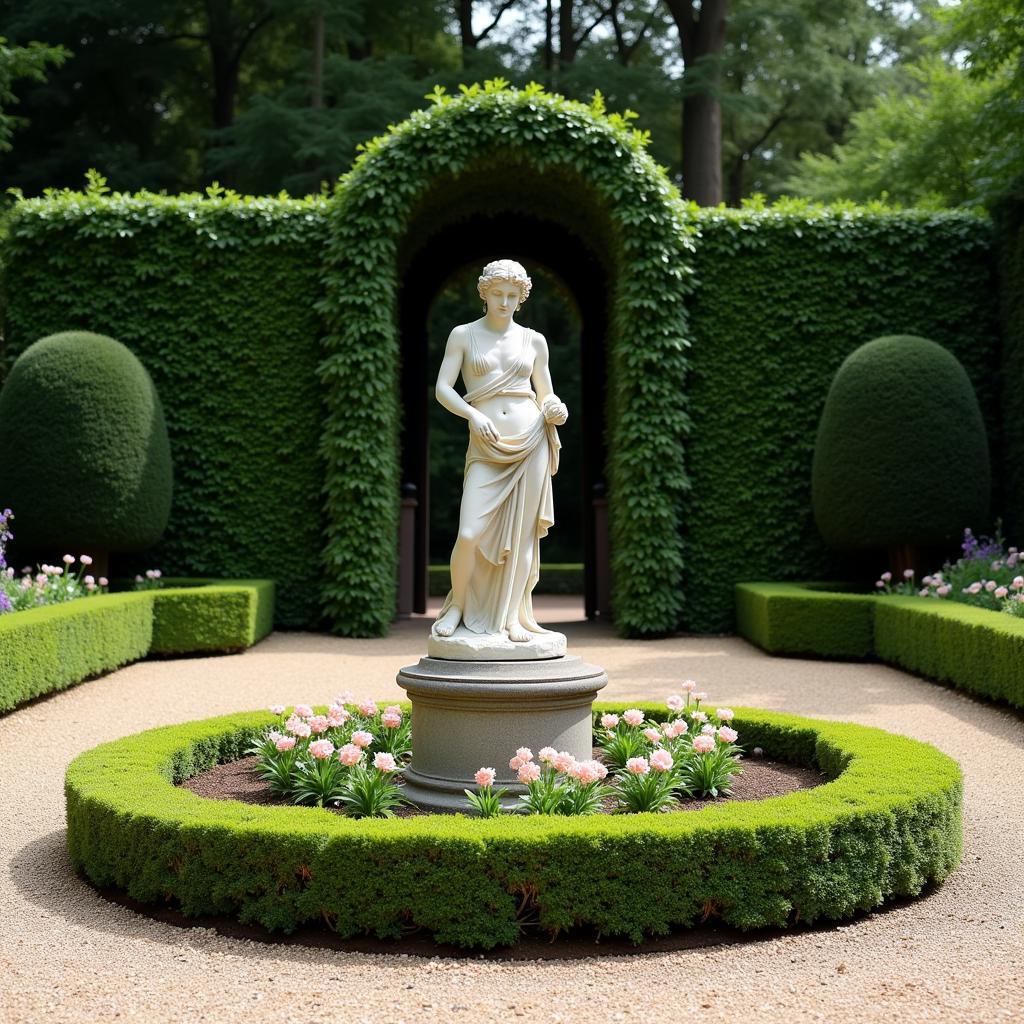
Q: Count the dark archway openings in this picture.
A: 1